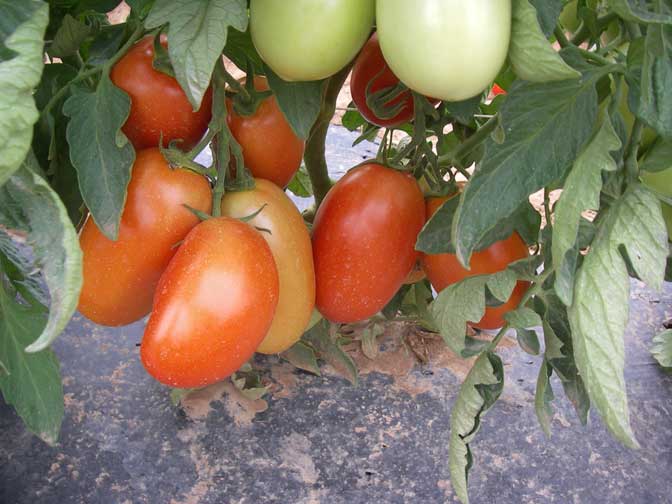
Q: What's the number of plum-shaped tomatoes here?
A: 10